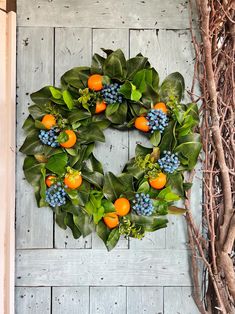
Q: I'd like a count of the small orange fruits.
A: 11